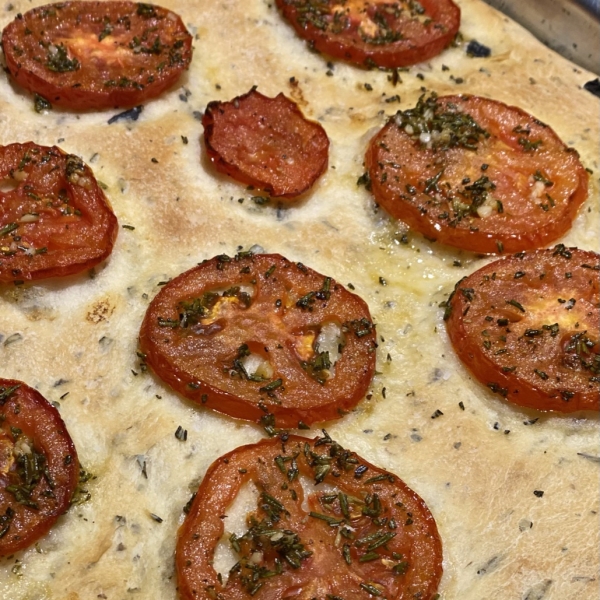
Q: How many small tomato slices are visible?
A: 1